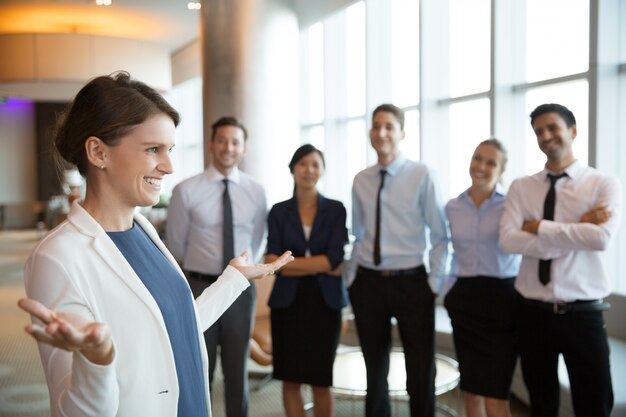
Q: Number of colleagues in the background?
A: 5